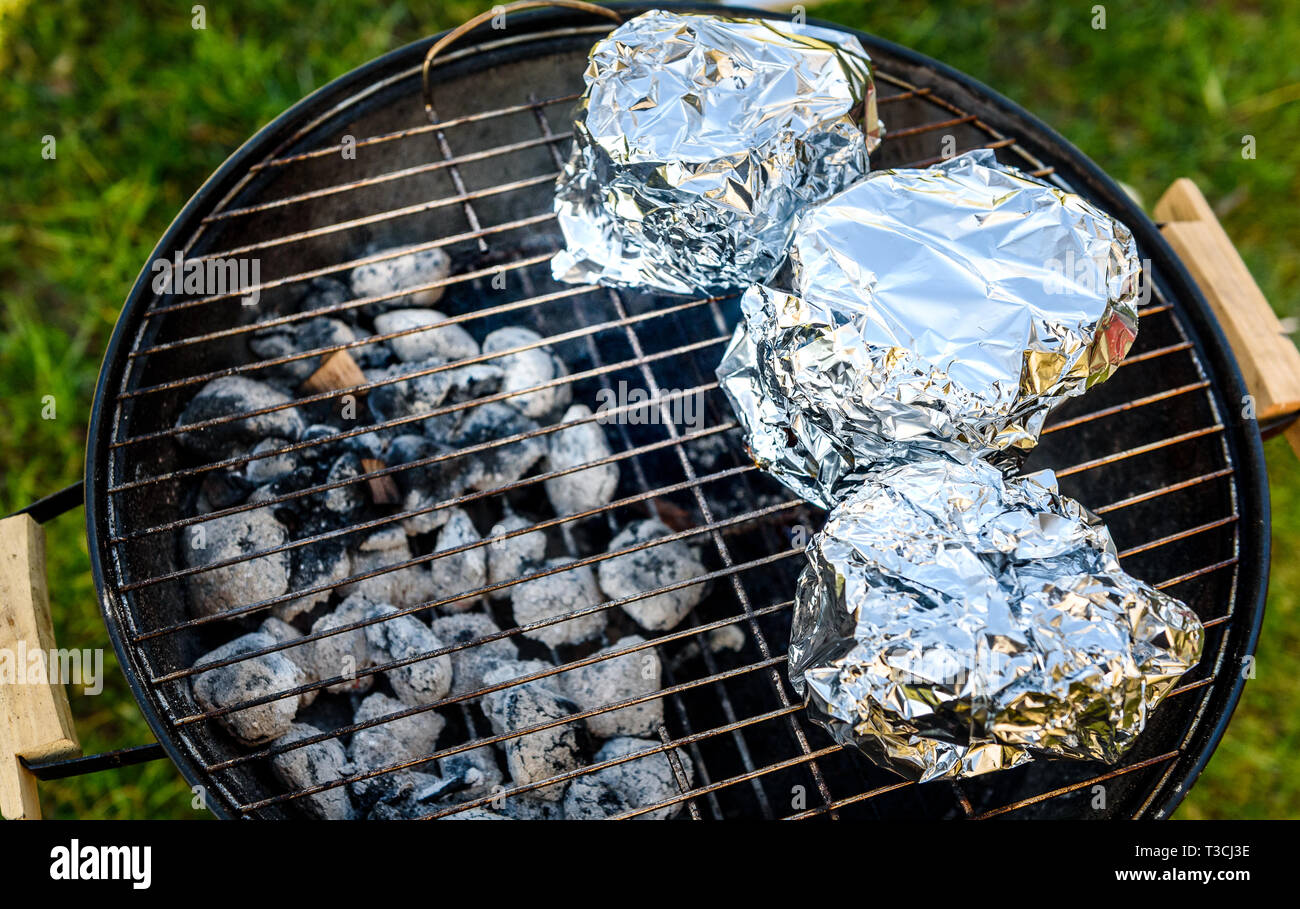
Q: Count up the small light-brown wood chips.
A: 2